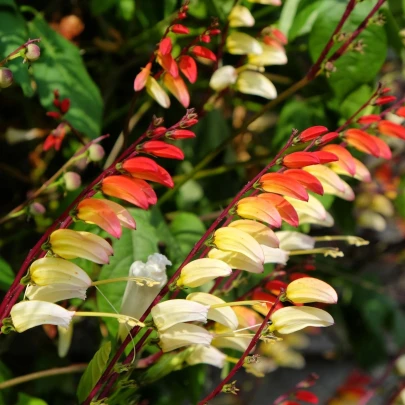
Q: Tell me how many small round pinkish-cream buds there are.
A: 5